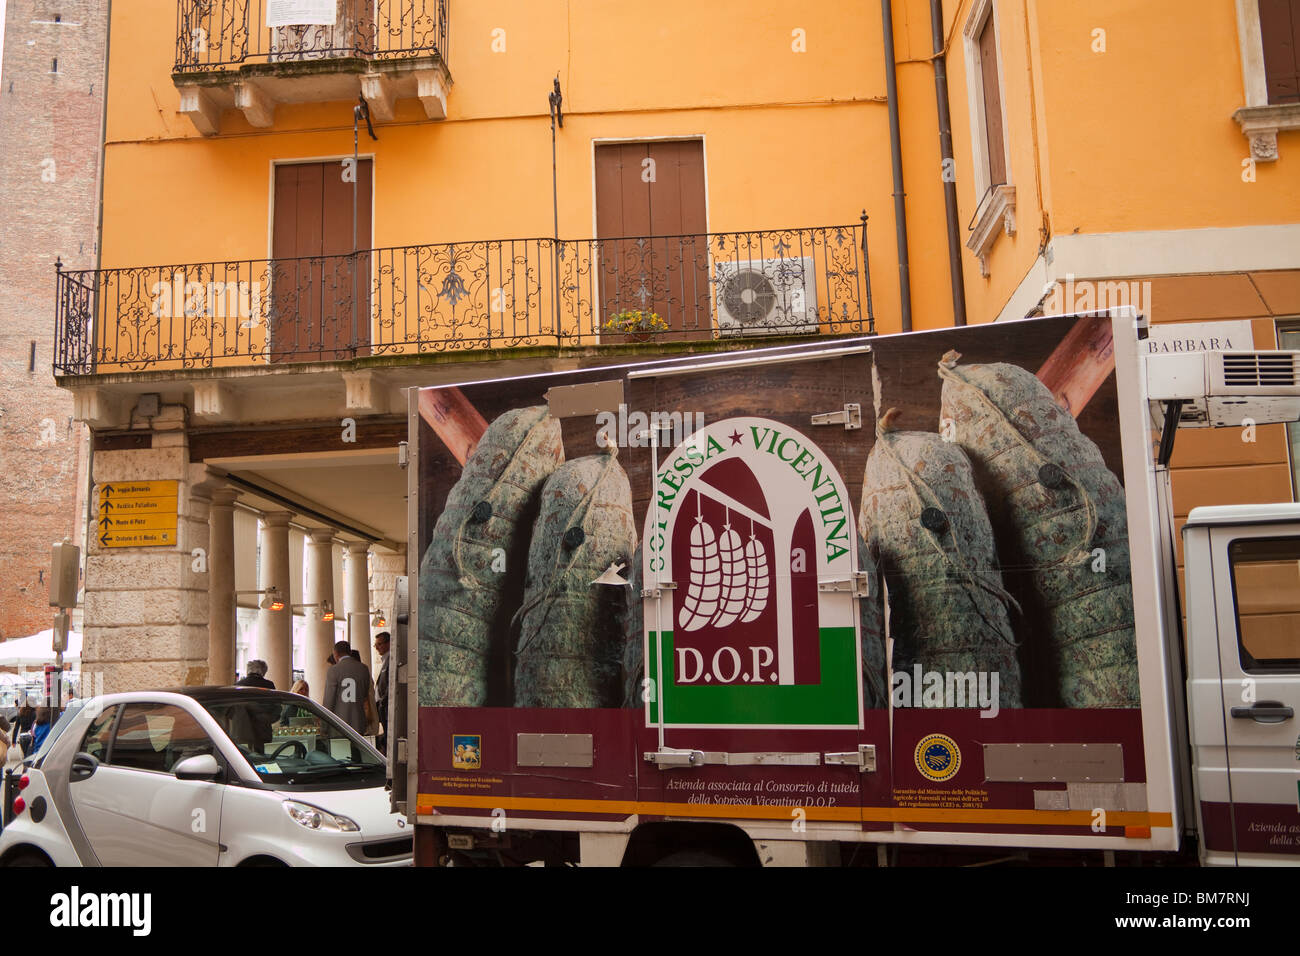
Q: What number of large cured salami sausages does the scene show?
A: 4